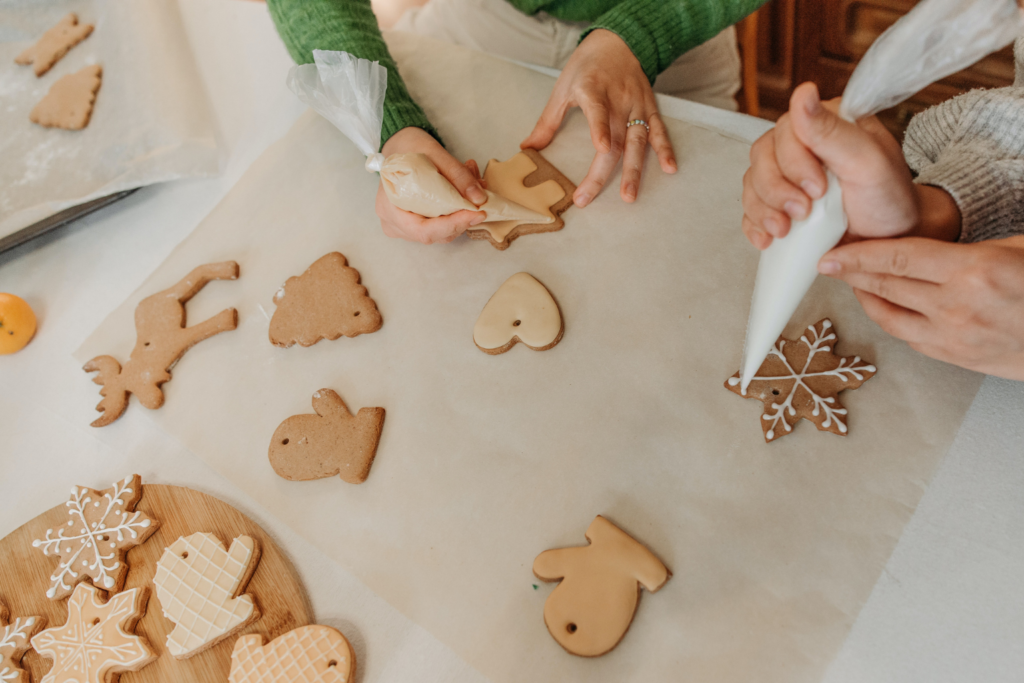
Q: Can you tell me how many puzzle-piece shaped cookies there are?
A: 0